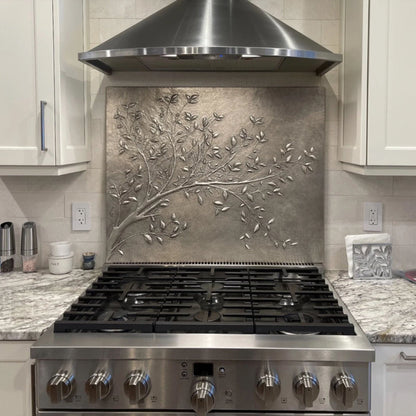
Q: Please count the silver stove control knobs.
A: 7